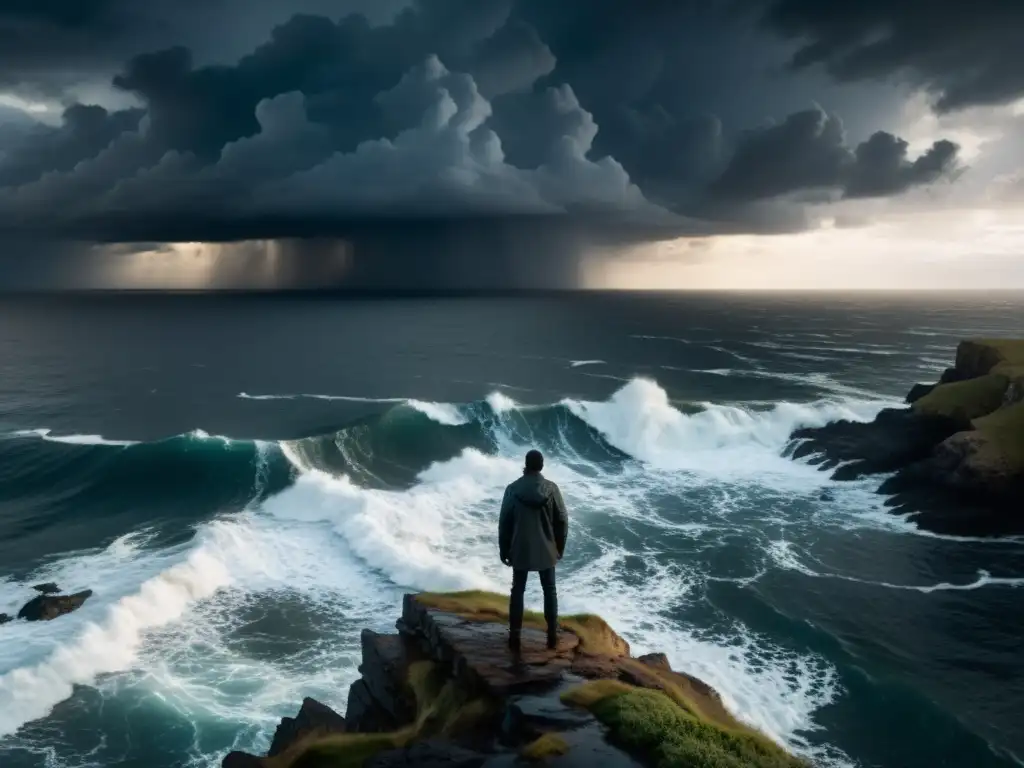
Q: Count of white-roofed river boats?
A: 0